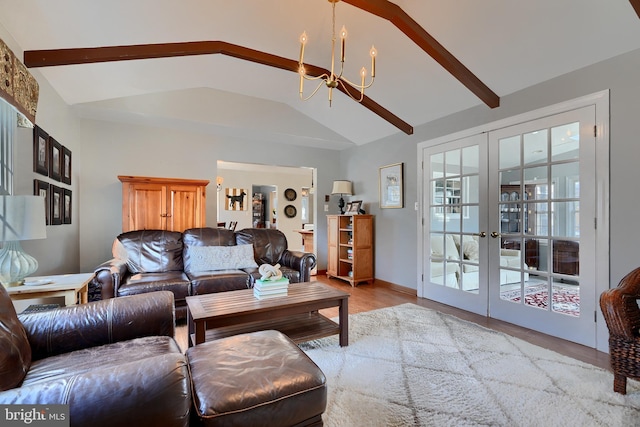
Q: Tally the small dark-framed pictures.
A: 6